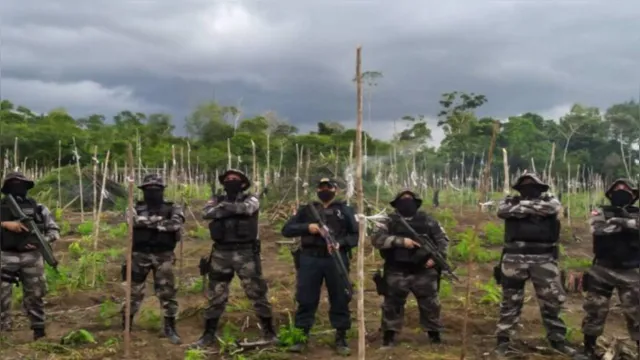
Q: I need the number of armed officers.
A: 7